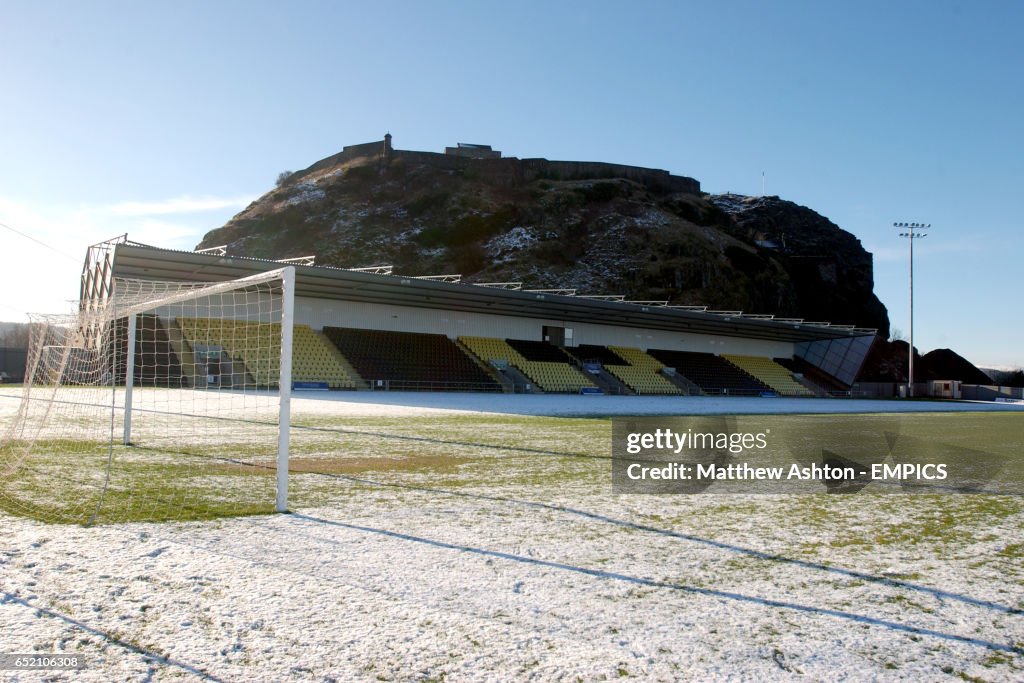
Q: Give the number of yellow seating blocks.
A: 4